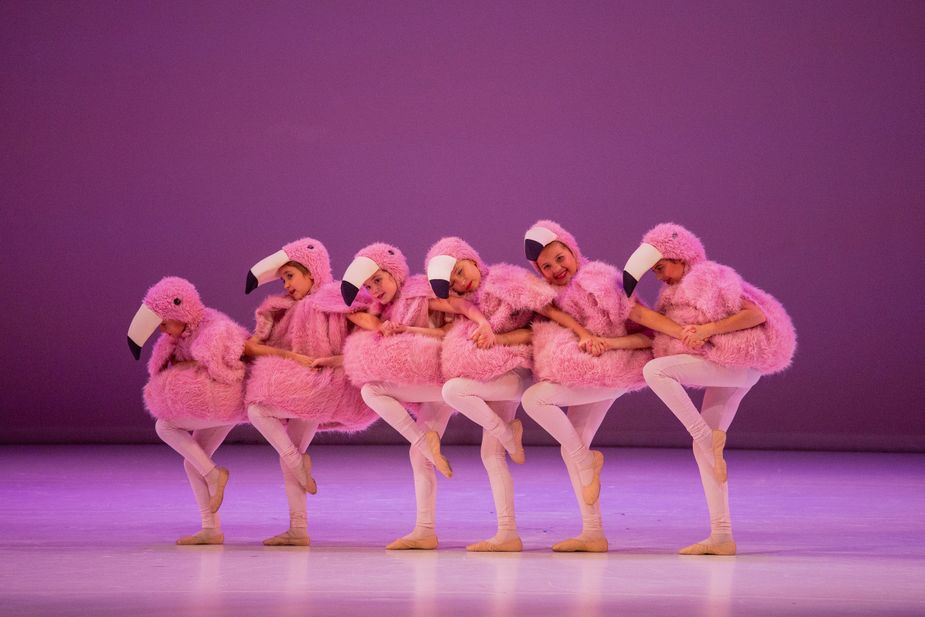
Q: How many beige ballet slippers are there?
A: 12